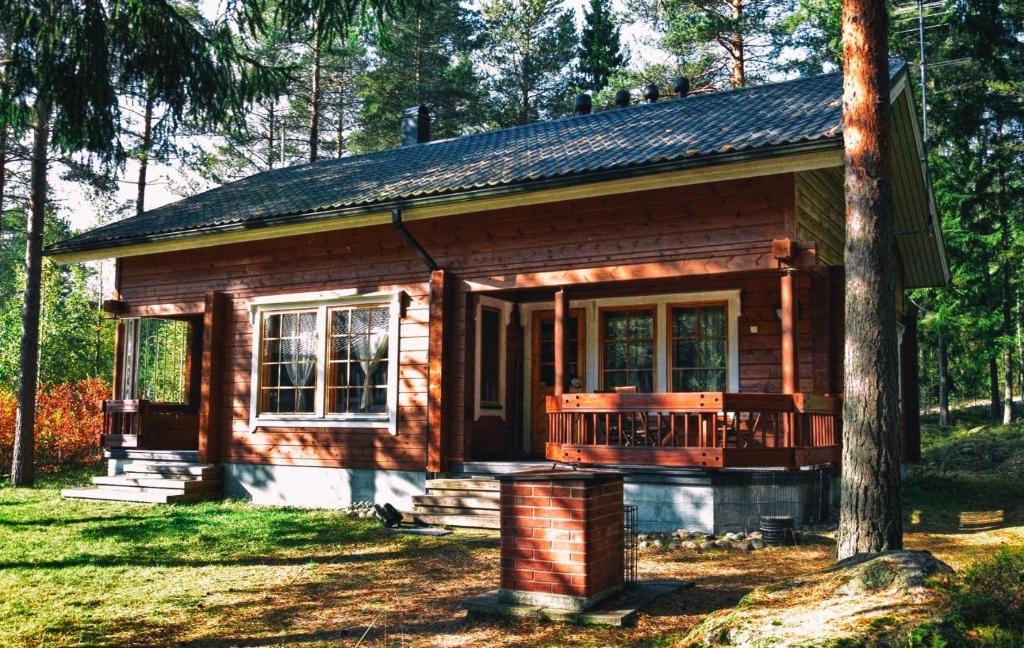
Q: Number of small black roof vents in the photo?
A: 4